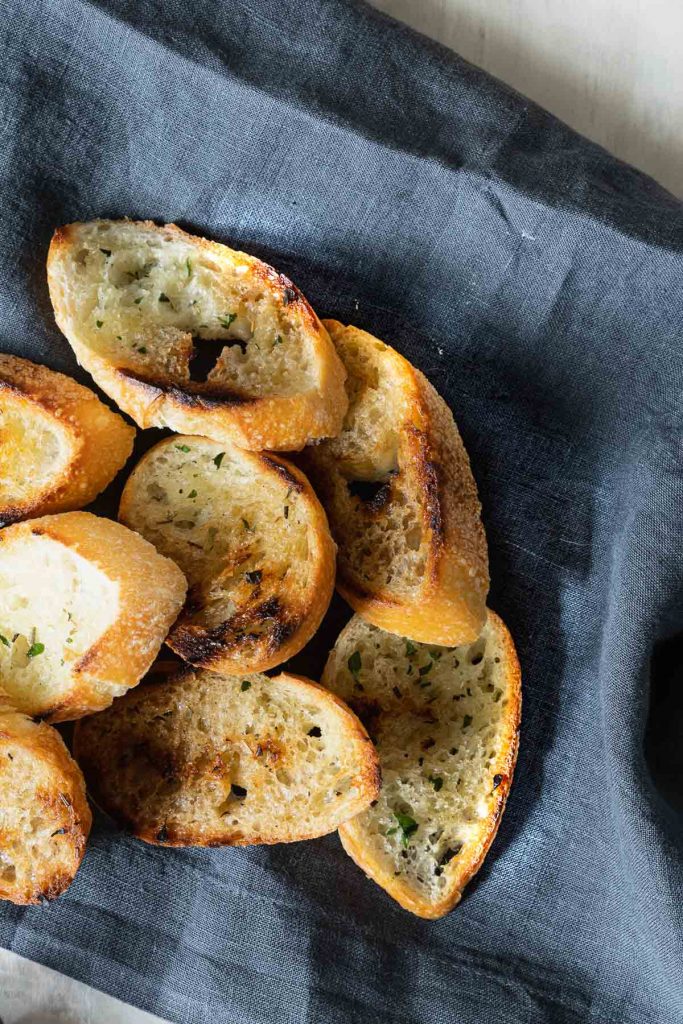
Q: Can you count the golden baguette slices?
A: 8